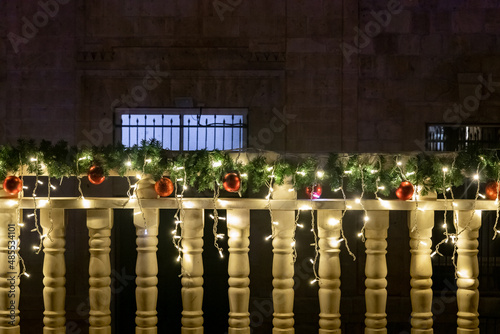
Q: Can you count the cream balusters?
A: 11